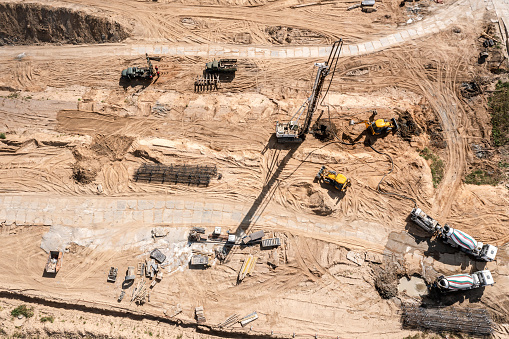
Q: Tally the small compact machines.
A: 2